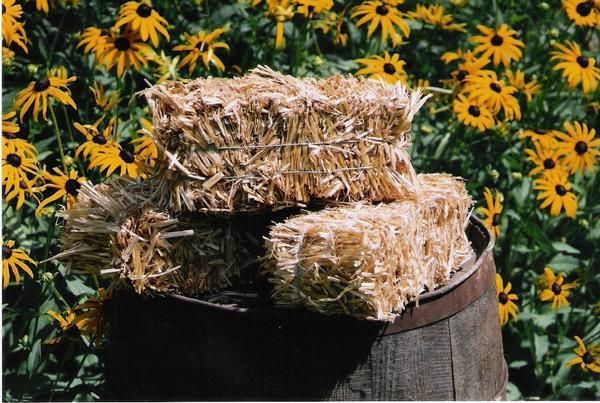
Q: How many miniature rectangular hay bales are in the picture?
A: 3